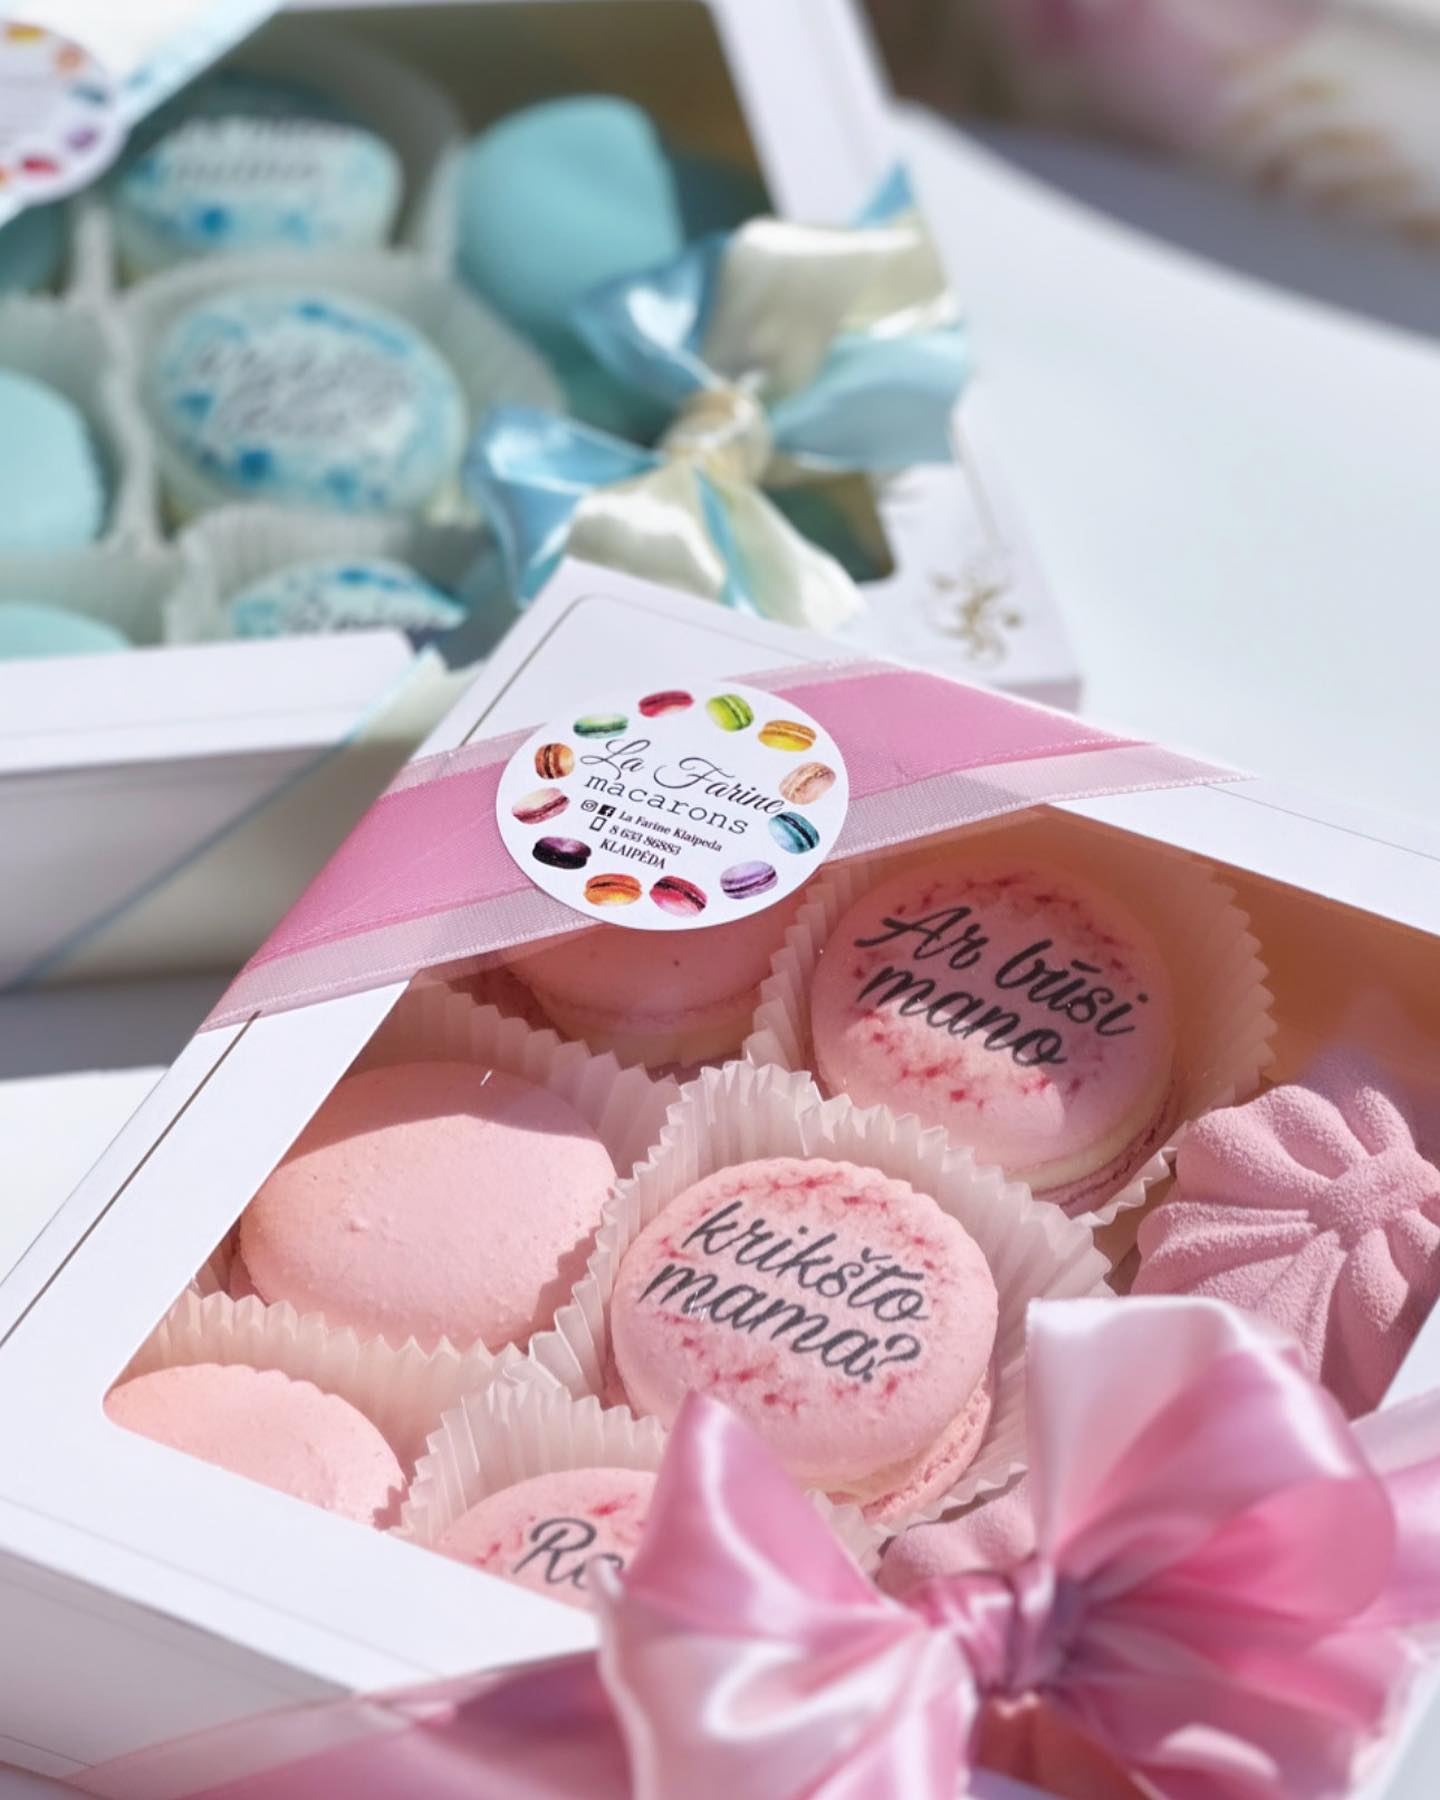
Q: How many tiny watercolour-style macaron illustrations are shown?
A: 12